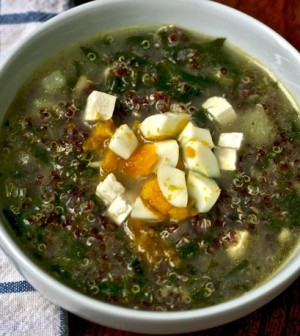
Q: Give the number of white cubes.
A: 6